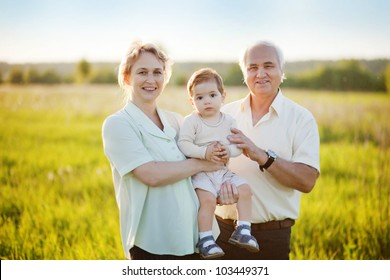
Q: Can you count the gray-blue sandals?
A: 2